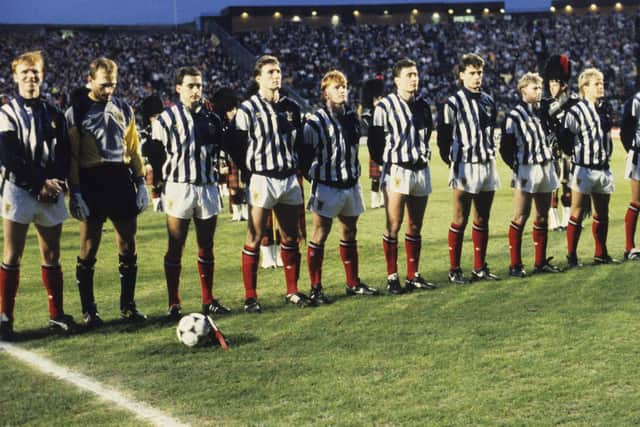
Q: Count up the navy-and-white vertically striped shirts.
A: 9